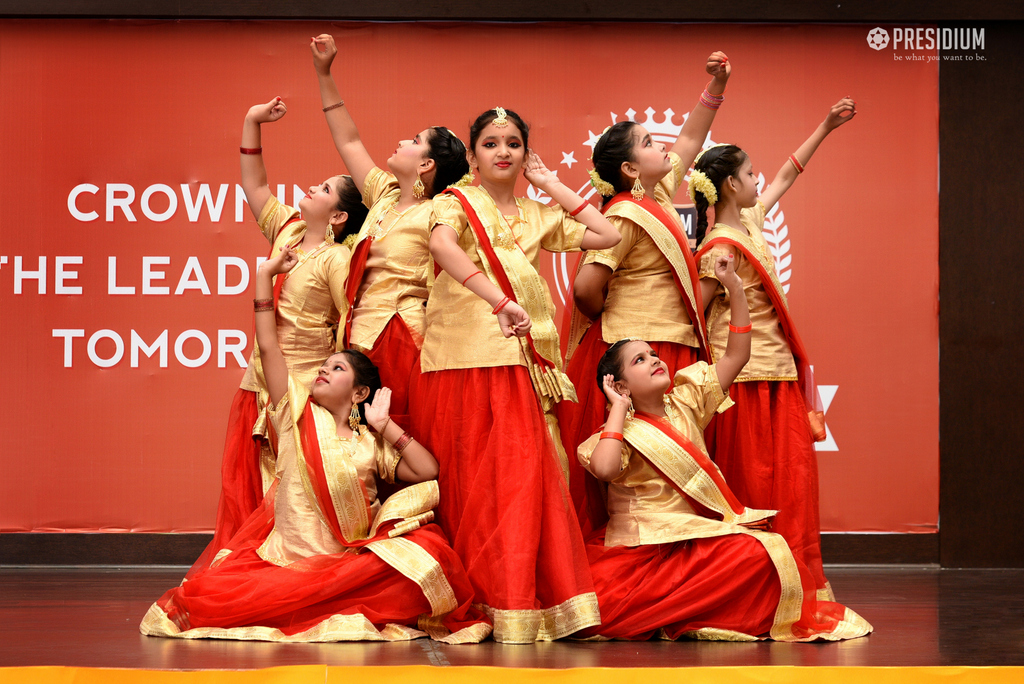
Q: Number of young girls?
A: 7